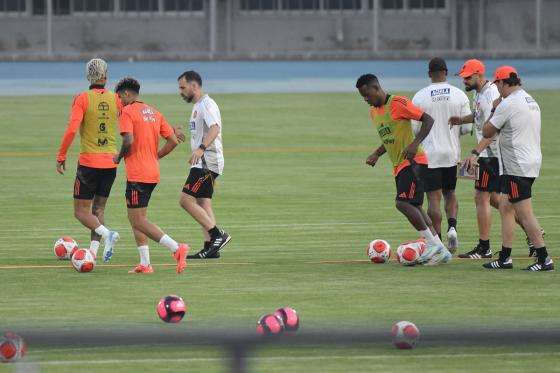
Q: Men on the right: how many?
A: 4